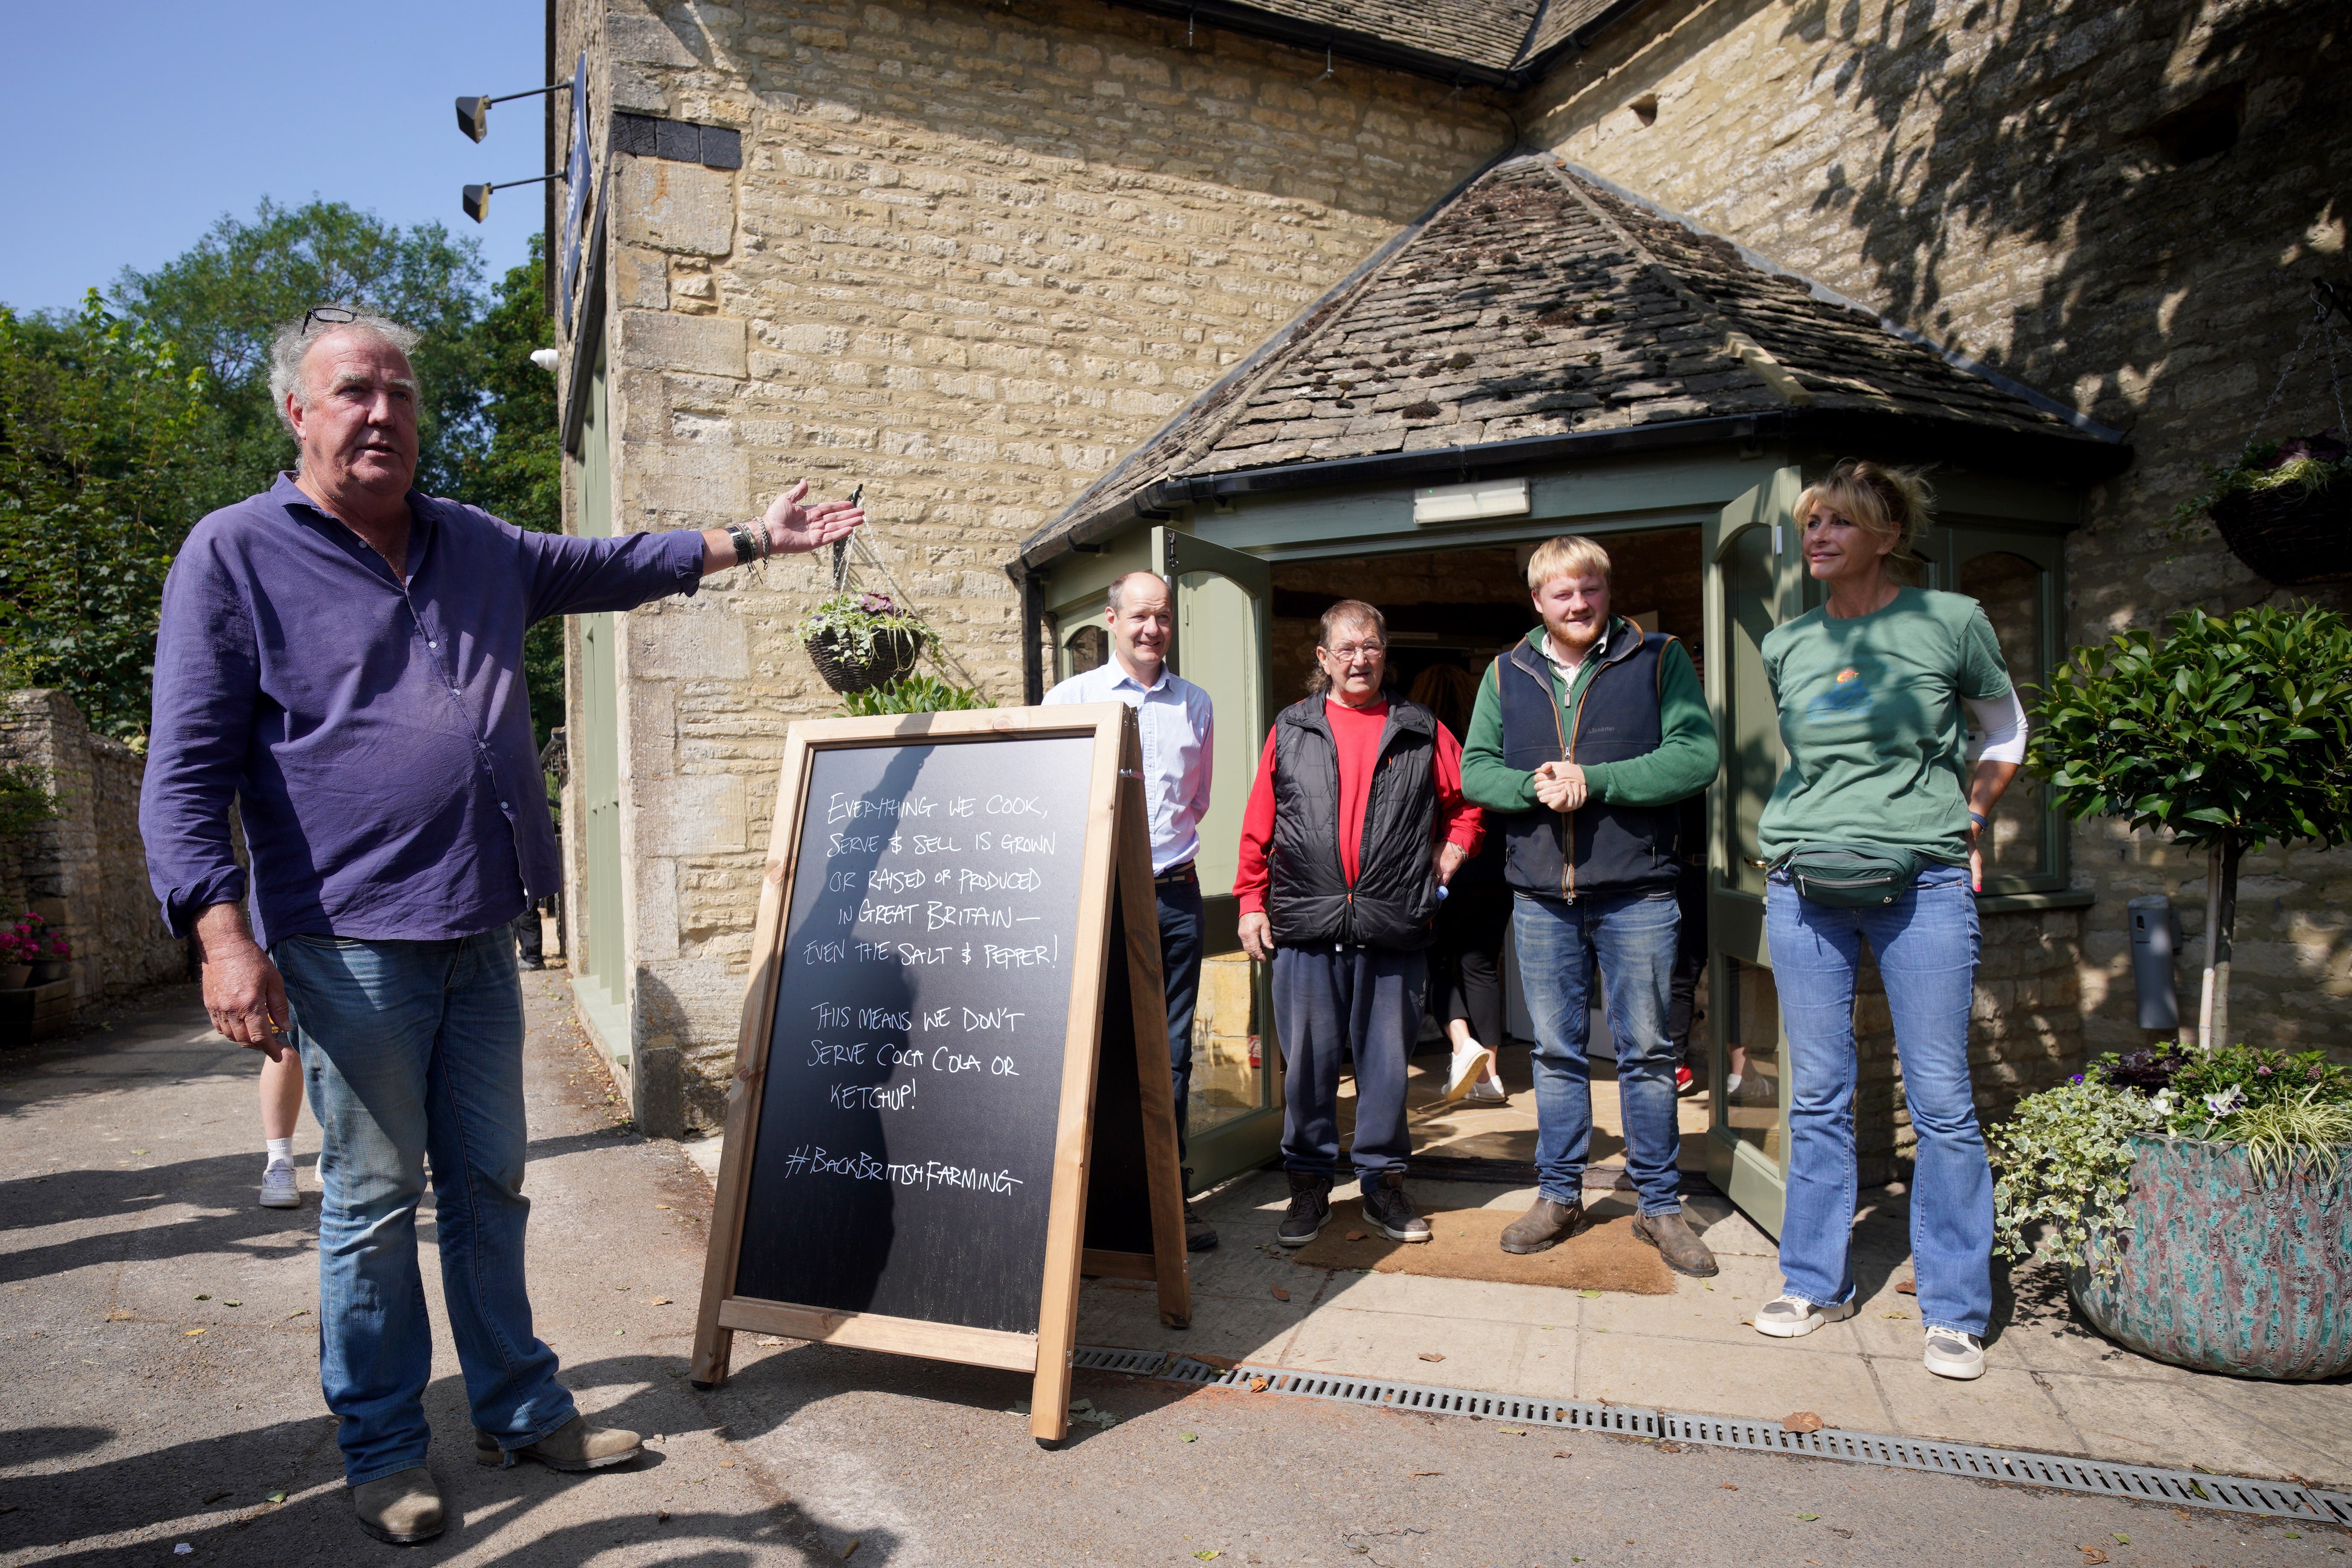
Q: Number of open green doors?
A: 2